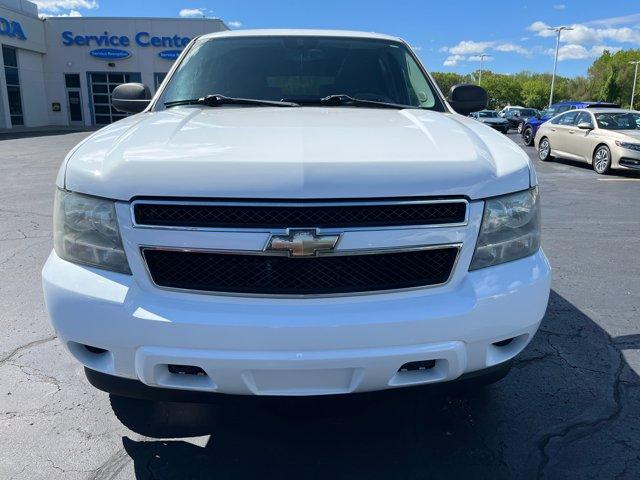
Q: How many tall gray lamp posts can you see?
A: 3